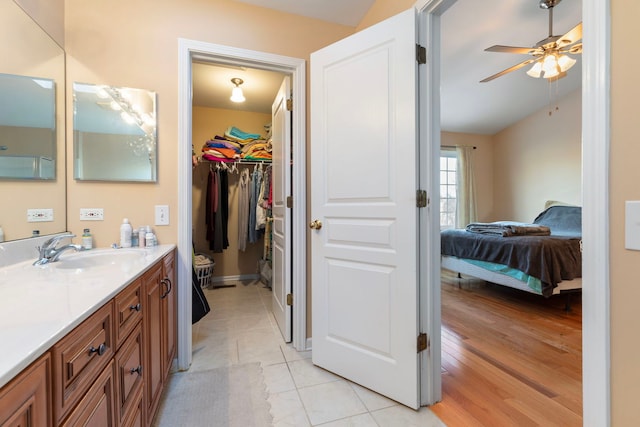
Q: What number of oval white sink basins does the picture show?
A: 1